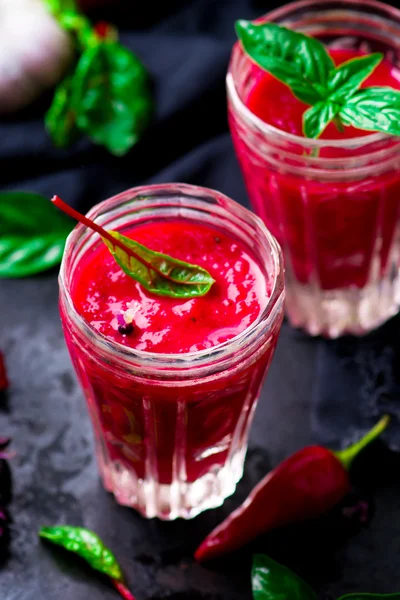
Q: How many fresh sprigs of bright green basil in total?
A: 1